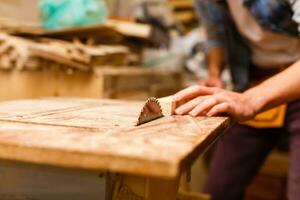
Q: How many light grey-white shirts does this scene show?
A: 1